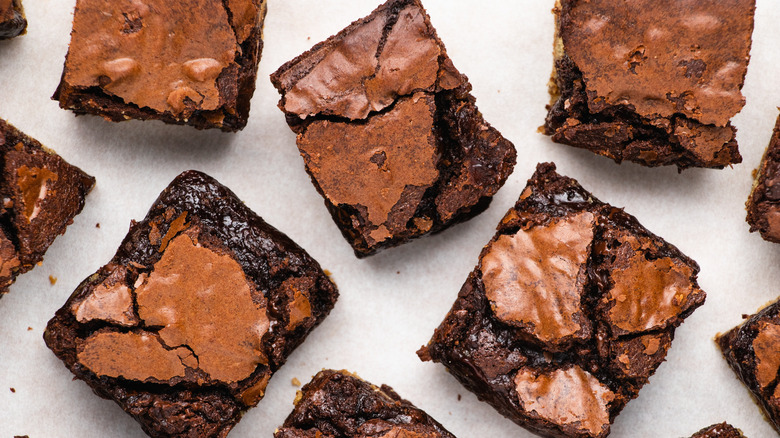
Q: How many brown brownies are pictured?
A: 11